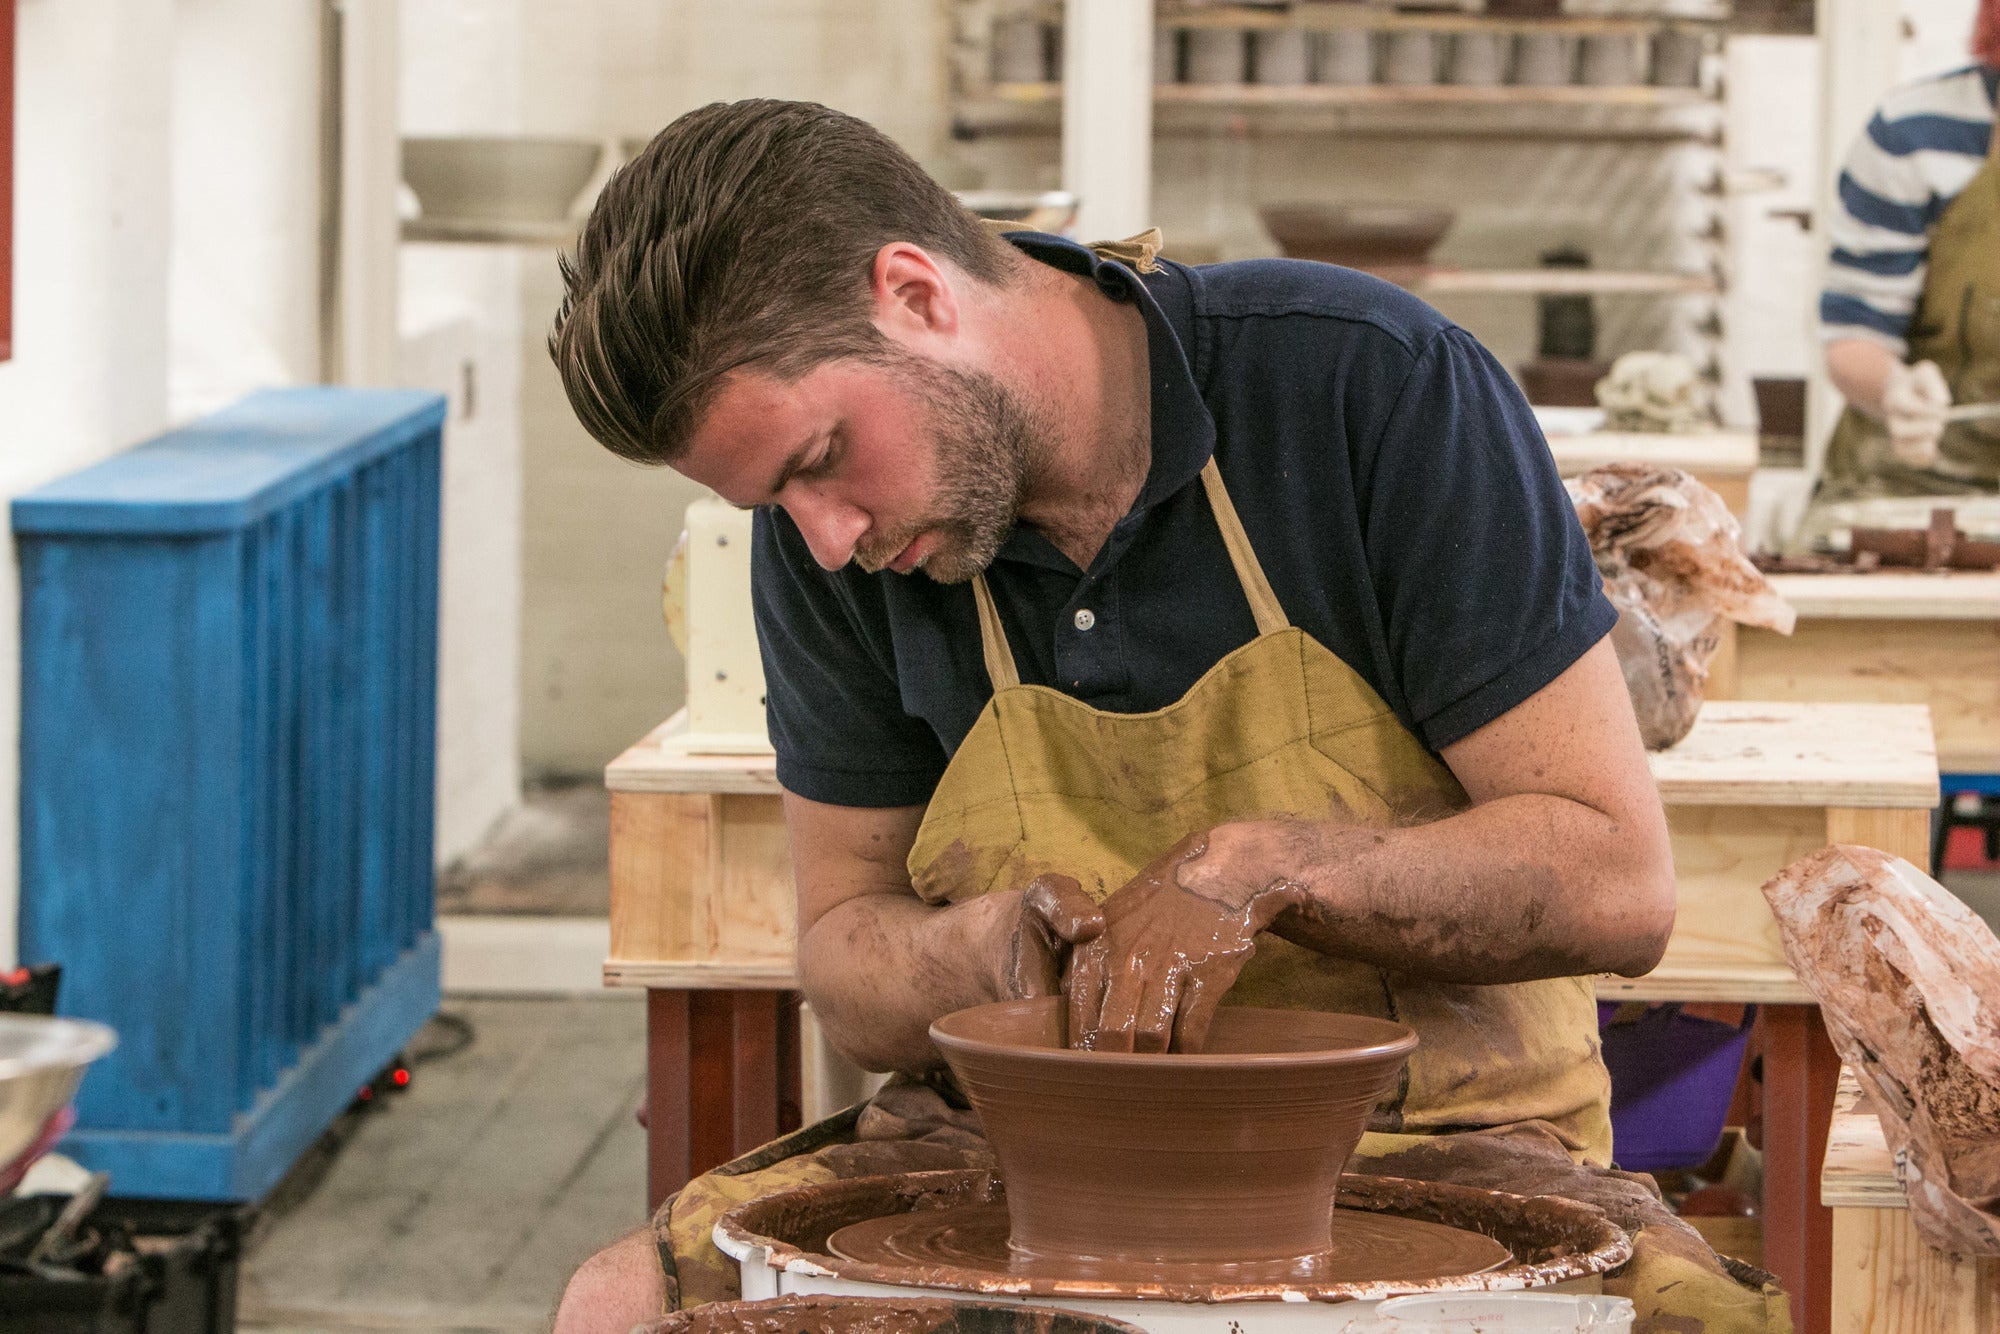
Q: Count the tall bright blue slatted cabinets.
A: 1